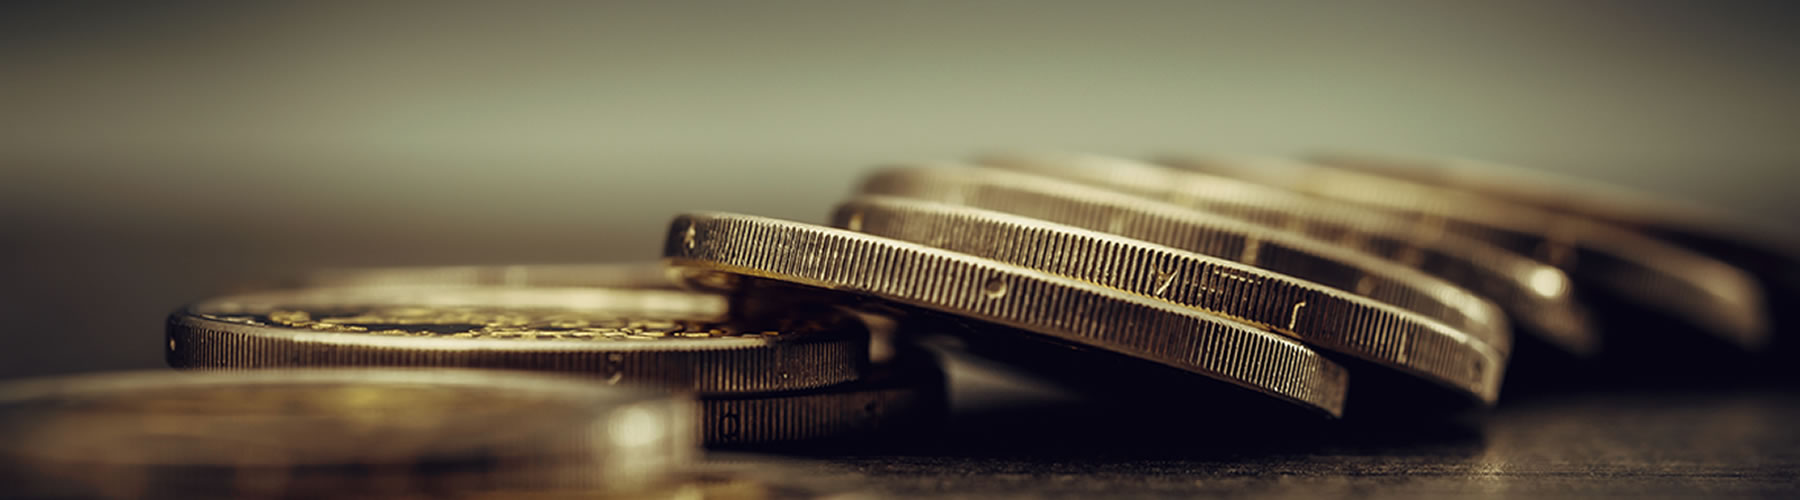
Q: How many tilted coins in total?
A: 6